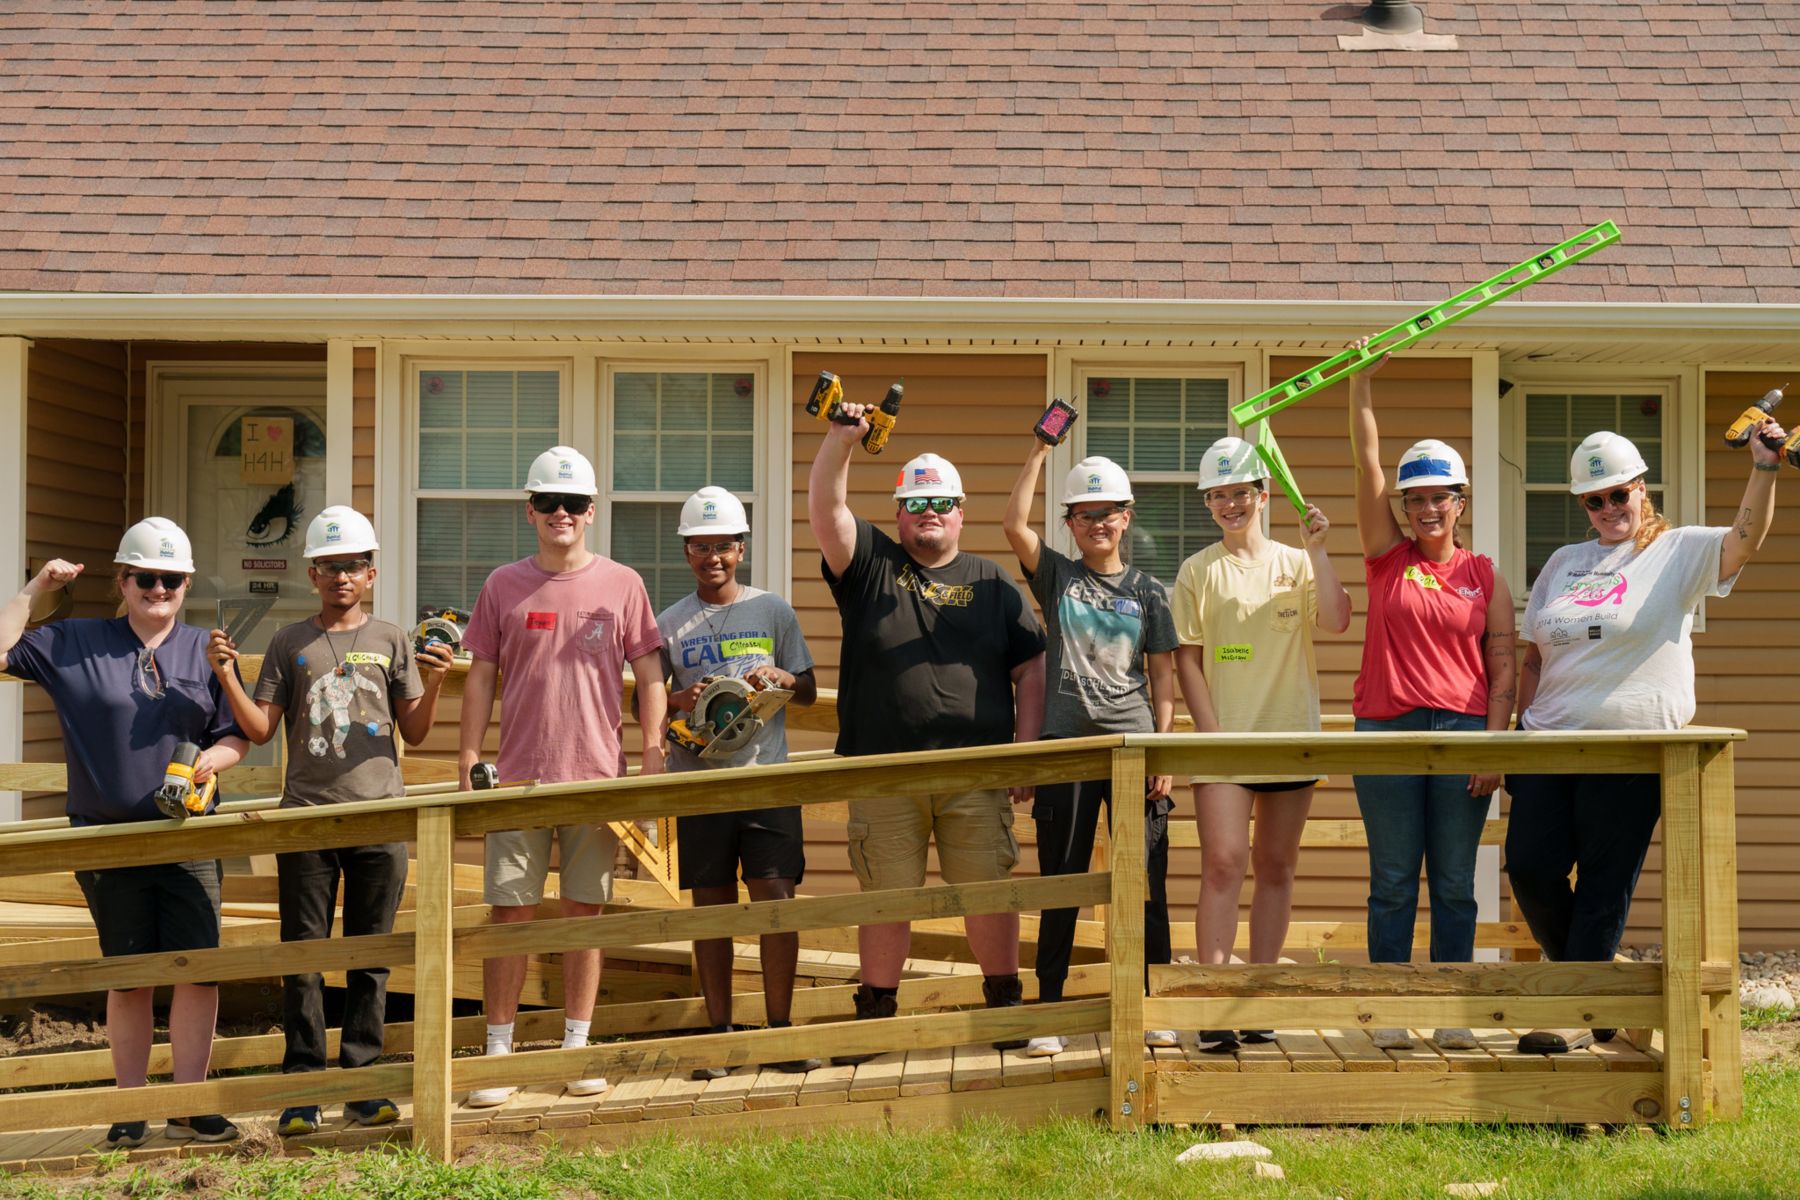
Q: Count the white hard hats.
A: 9